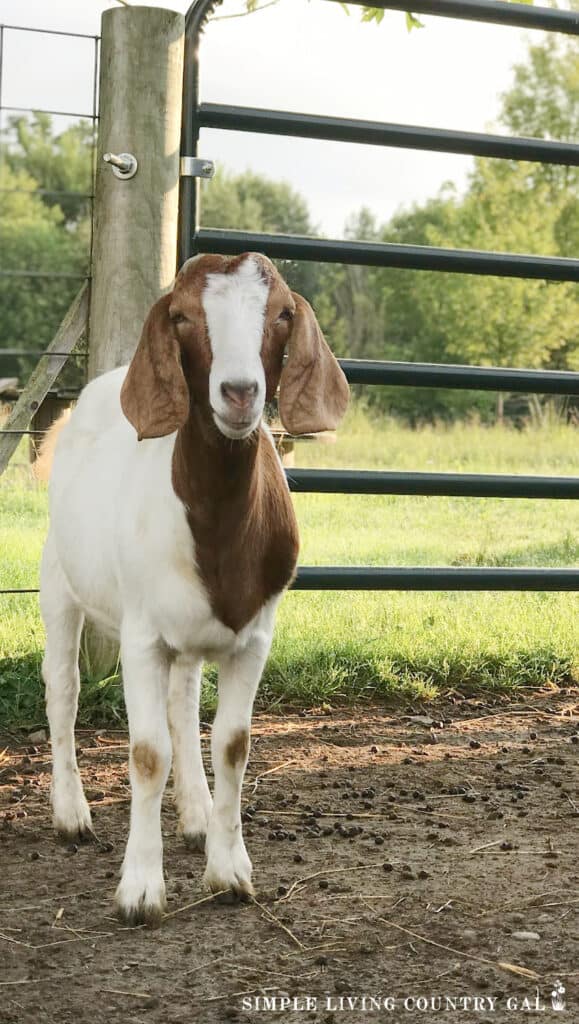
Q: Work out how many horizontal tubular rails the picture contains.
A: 6